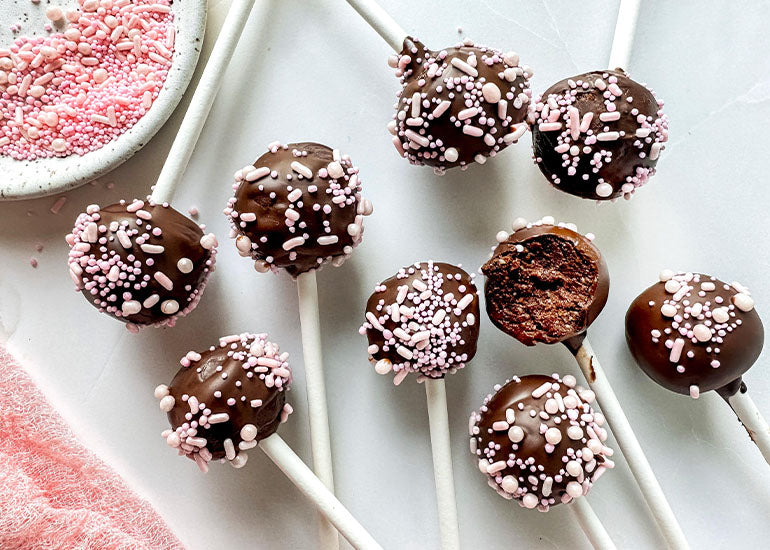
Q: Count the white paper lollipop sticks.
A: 9